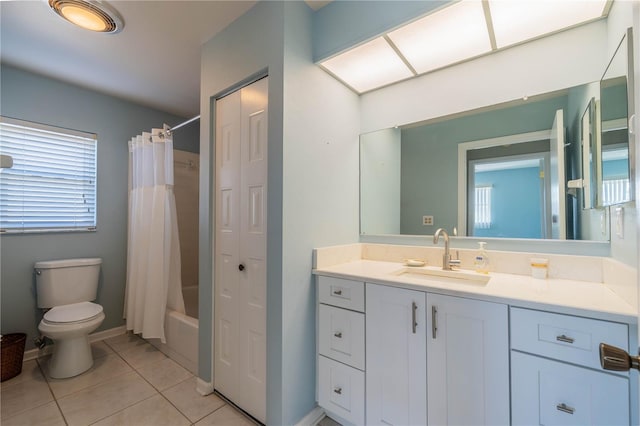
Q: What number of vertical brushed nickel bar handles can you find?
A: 2